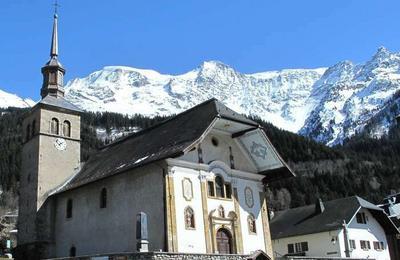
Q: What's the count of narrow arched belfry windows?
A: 4